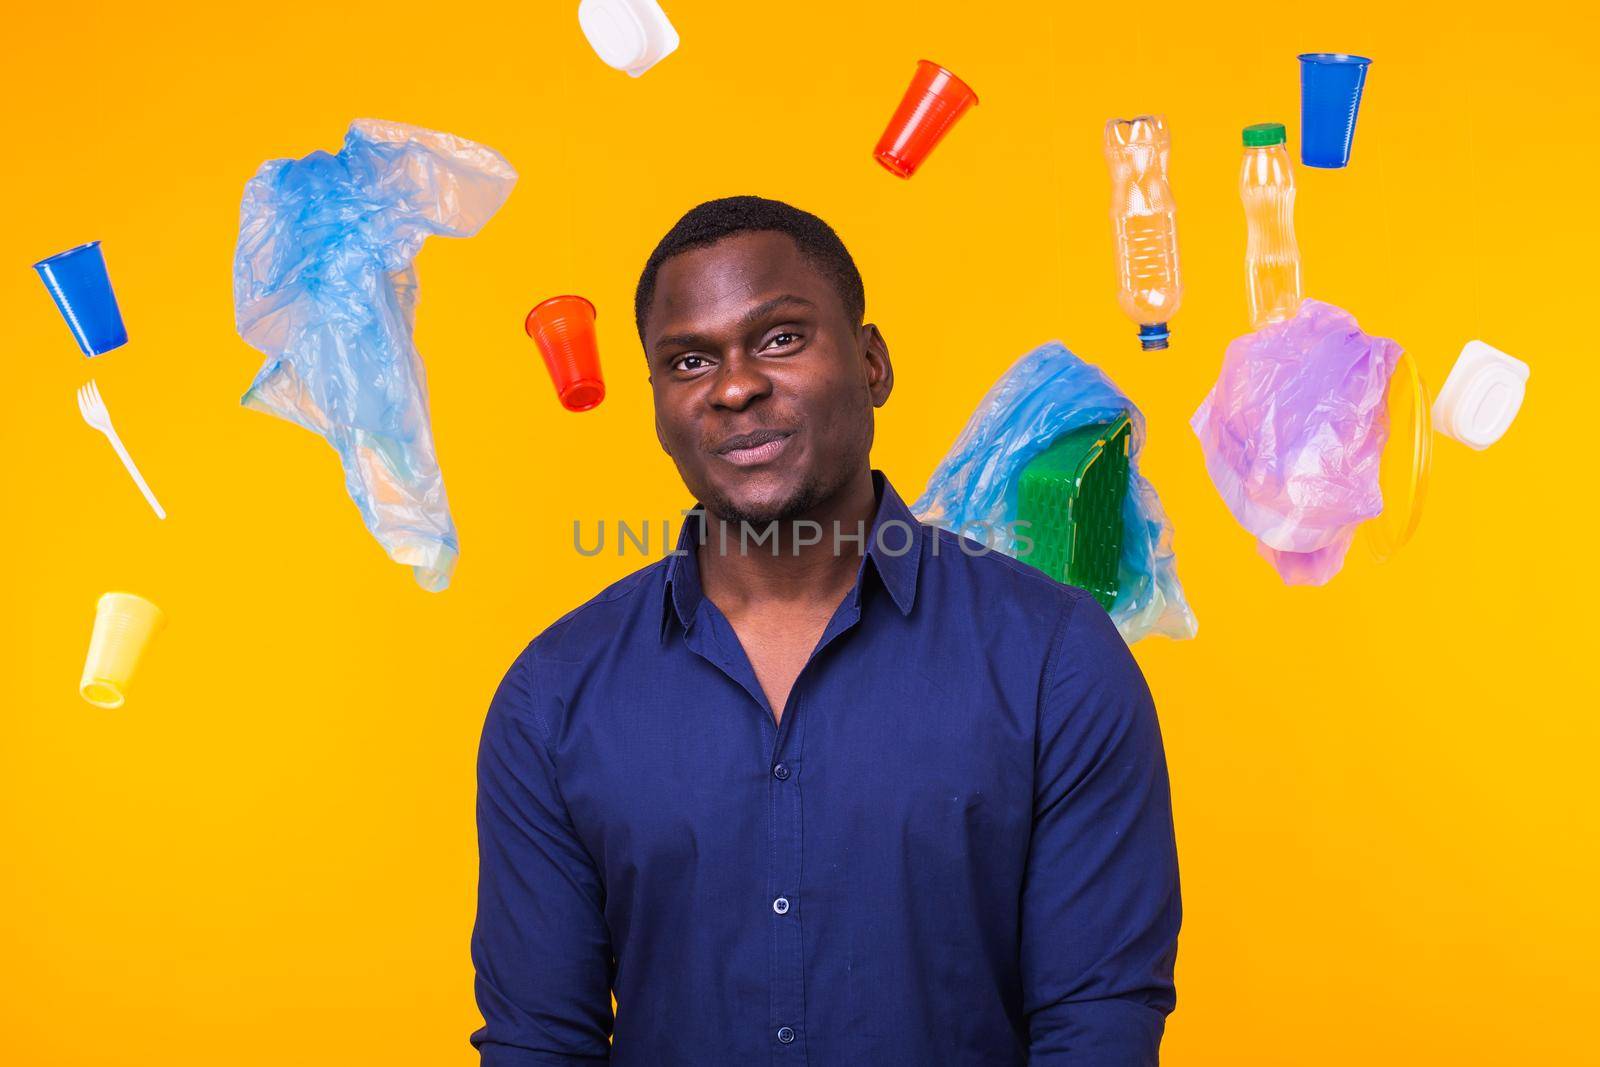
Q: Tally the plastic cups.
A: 5